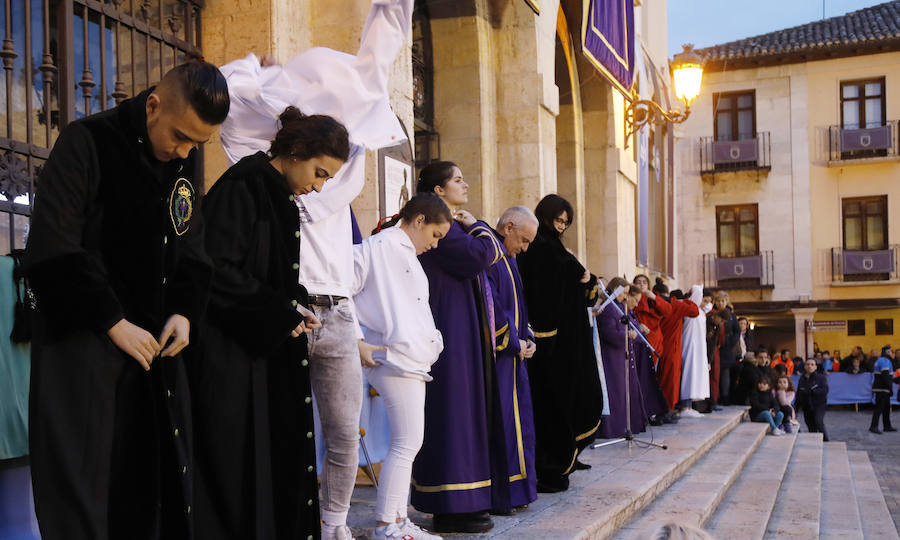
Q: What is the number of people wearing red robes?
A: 2